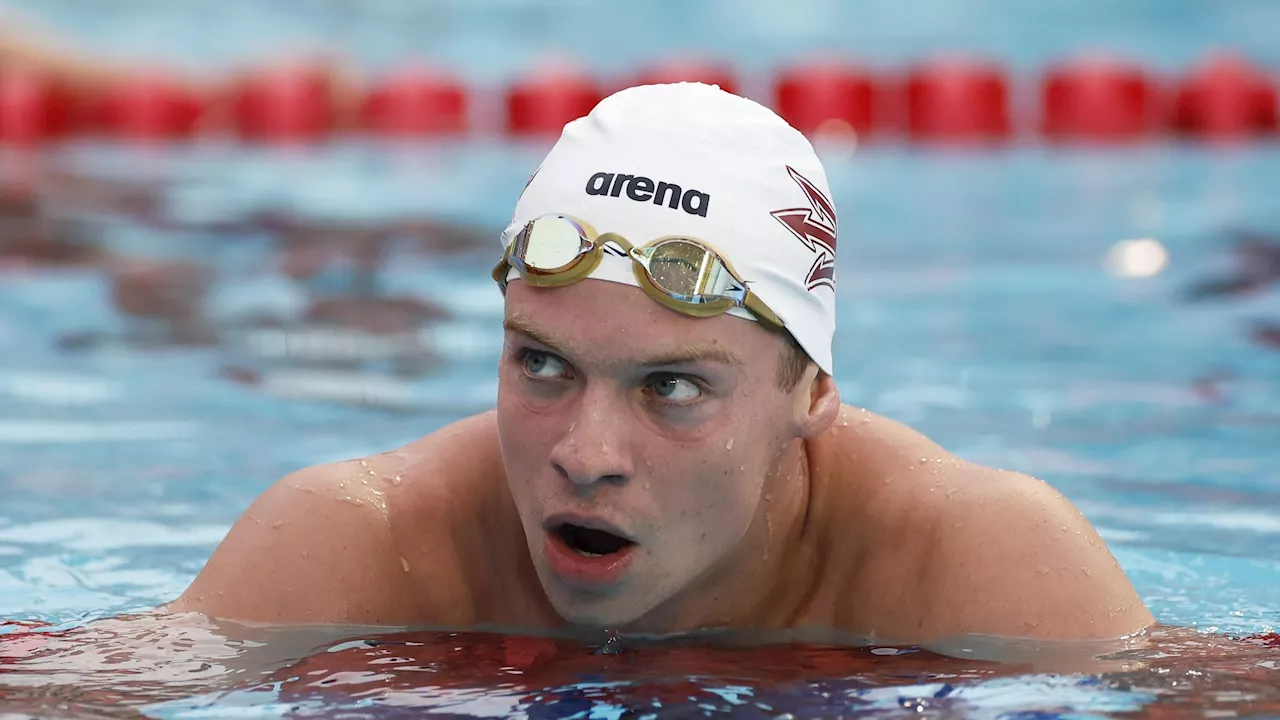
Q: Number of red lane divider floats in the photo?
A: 10